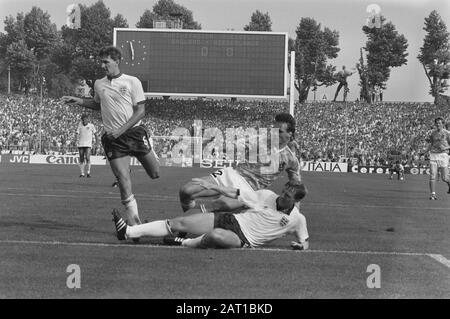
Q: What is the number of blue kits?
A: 0